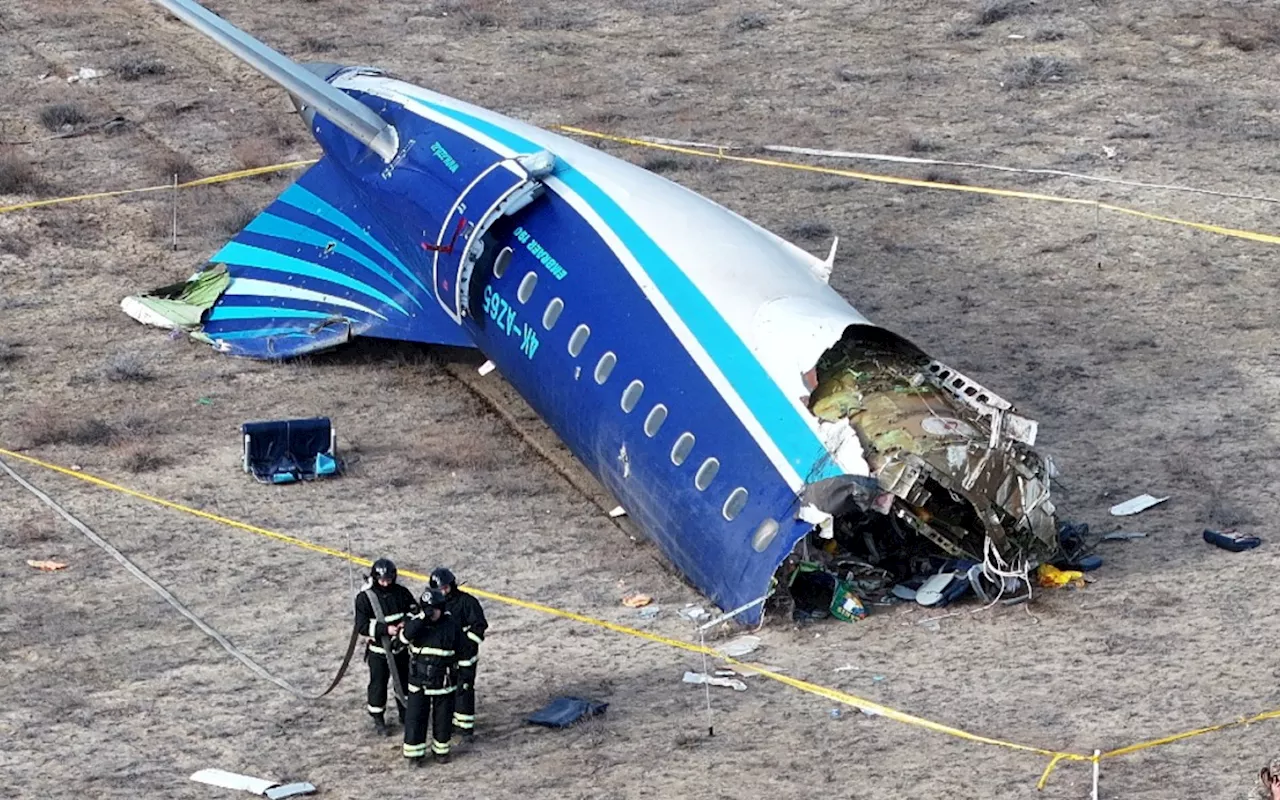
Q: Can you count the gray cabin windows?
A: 11